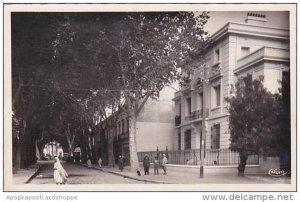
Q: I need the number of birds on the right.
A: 0